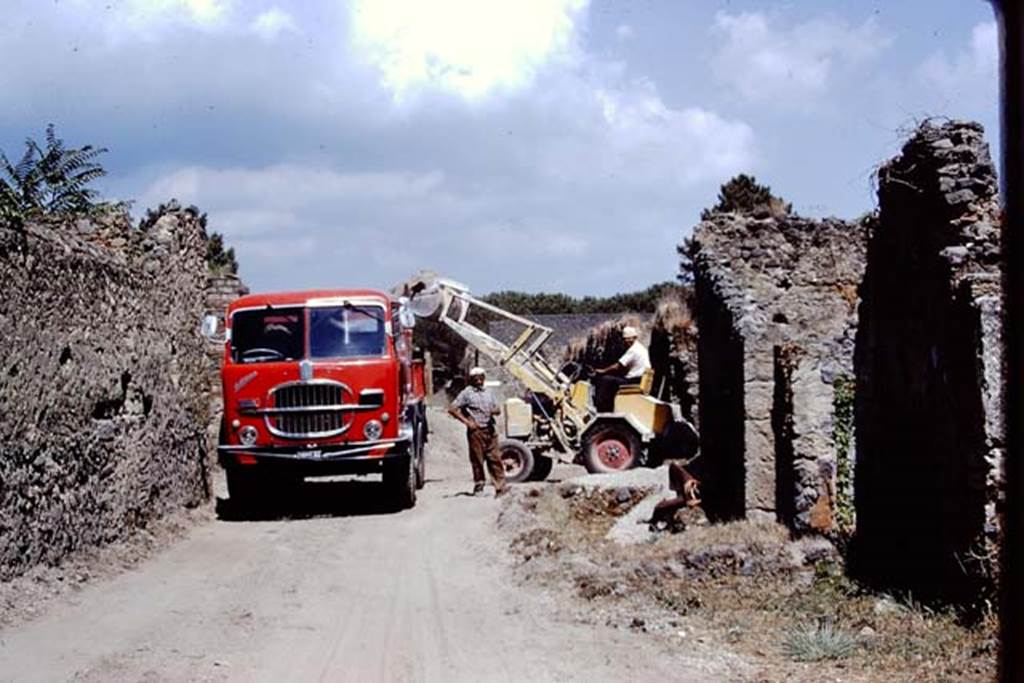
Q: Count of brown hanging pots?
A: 0